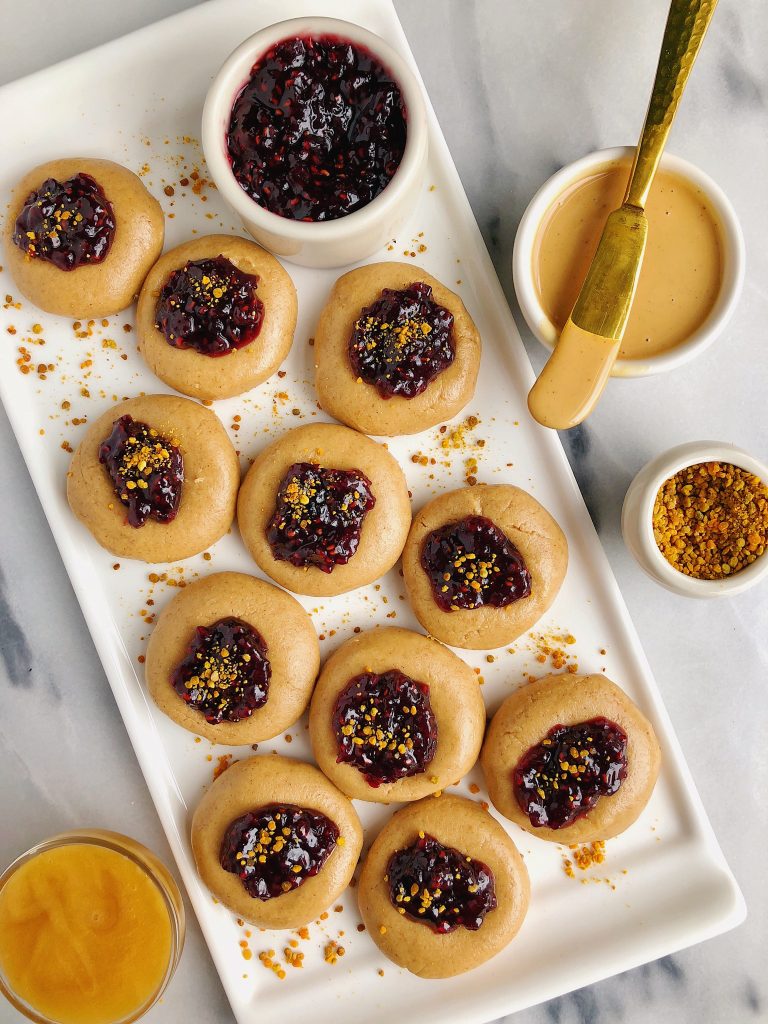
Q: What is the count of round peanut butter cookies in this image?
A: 11